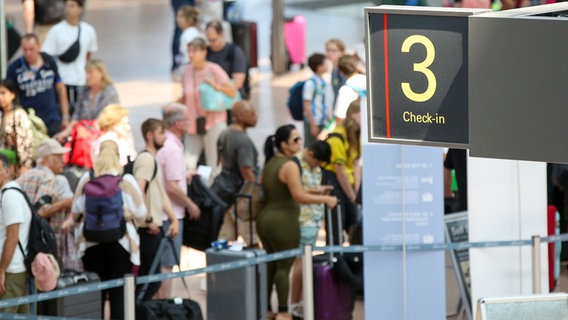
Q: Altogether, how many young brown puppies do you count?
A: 0